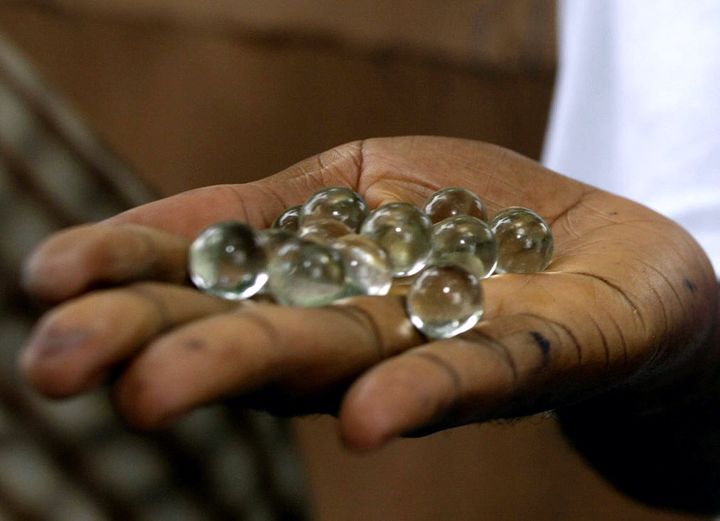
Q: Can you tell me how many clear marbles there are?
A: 12